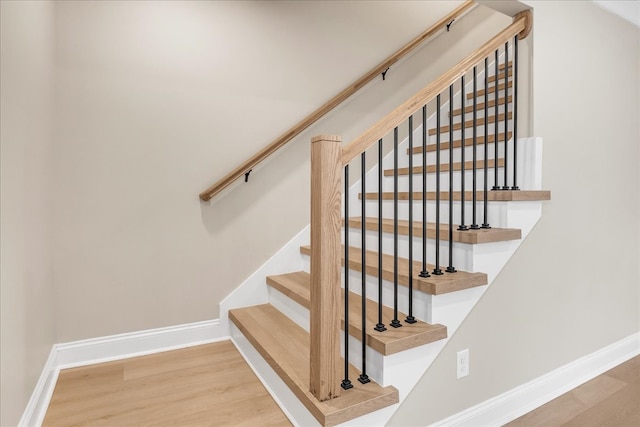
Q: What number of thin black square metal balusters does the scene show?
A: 14